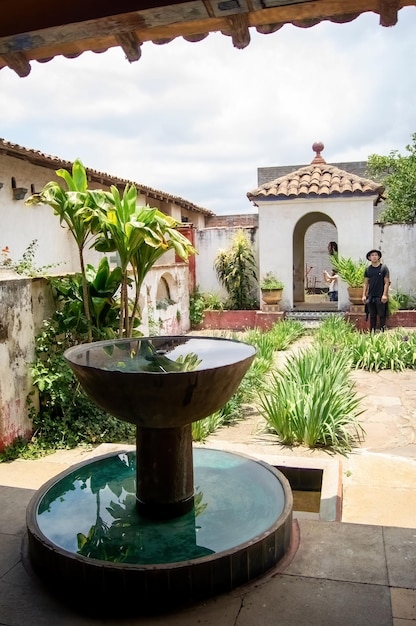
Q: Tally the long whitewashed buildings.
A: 1